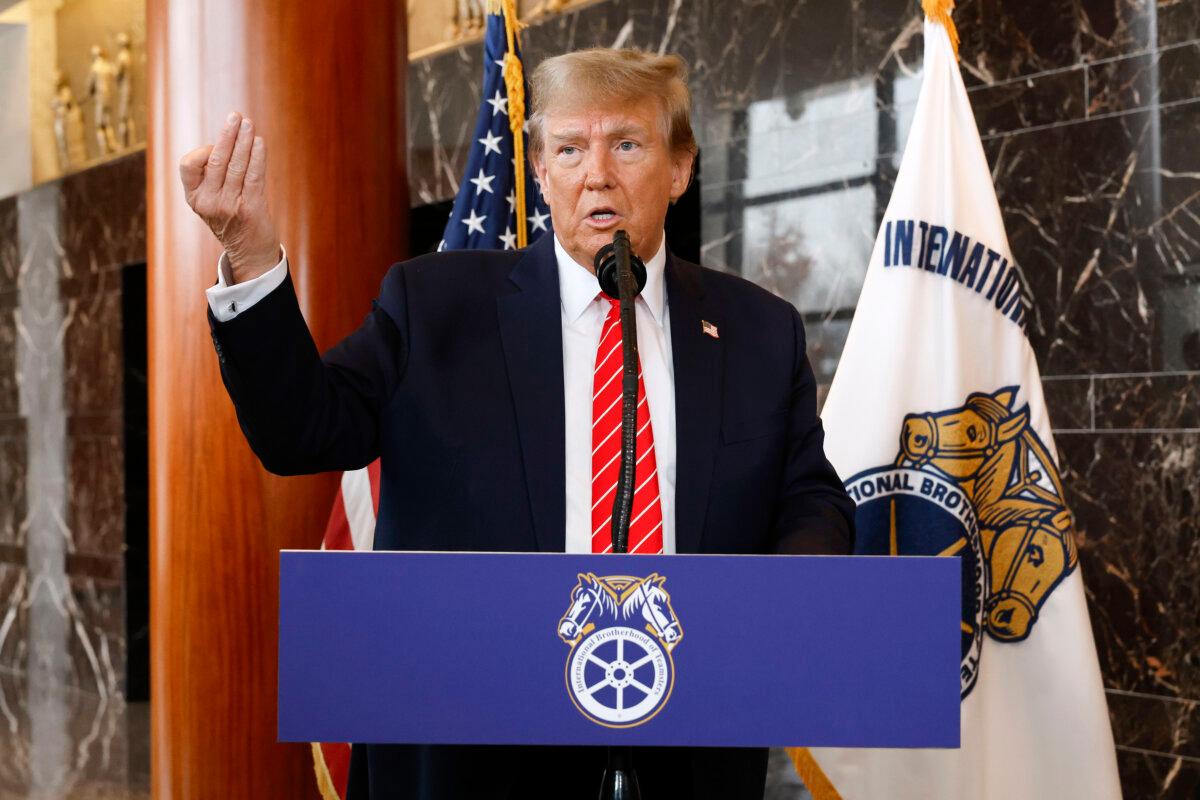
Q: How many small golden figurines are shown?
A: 3